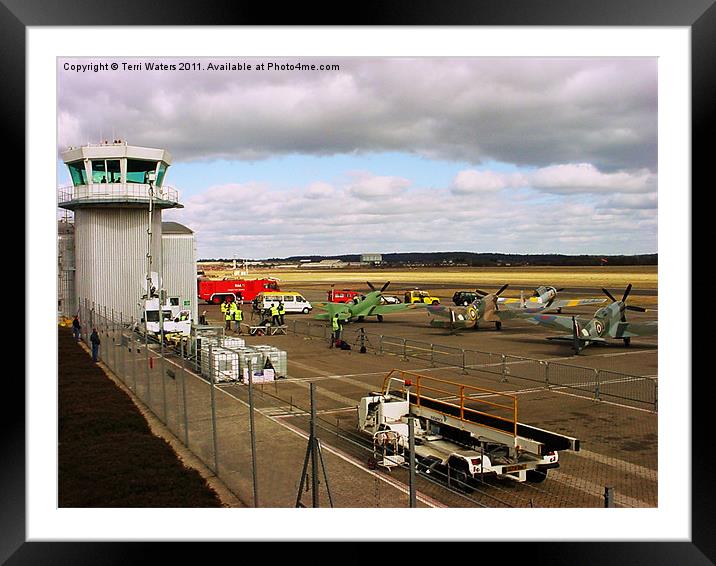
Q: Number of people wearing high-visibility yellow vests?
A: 7